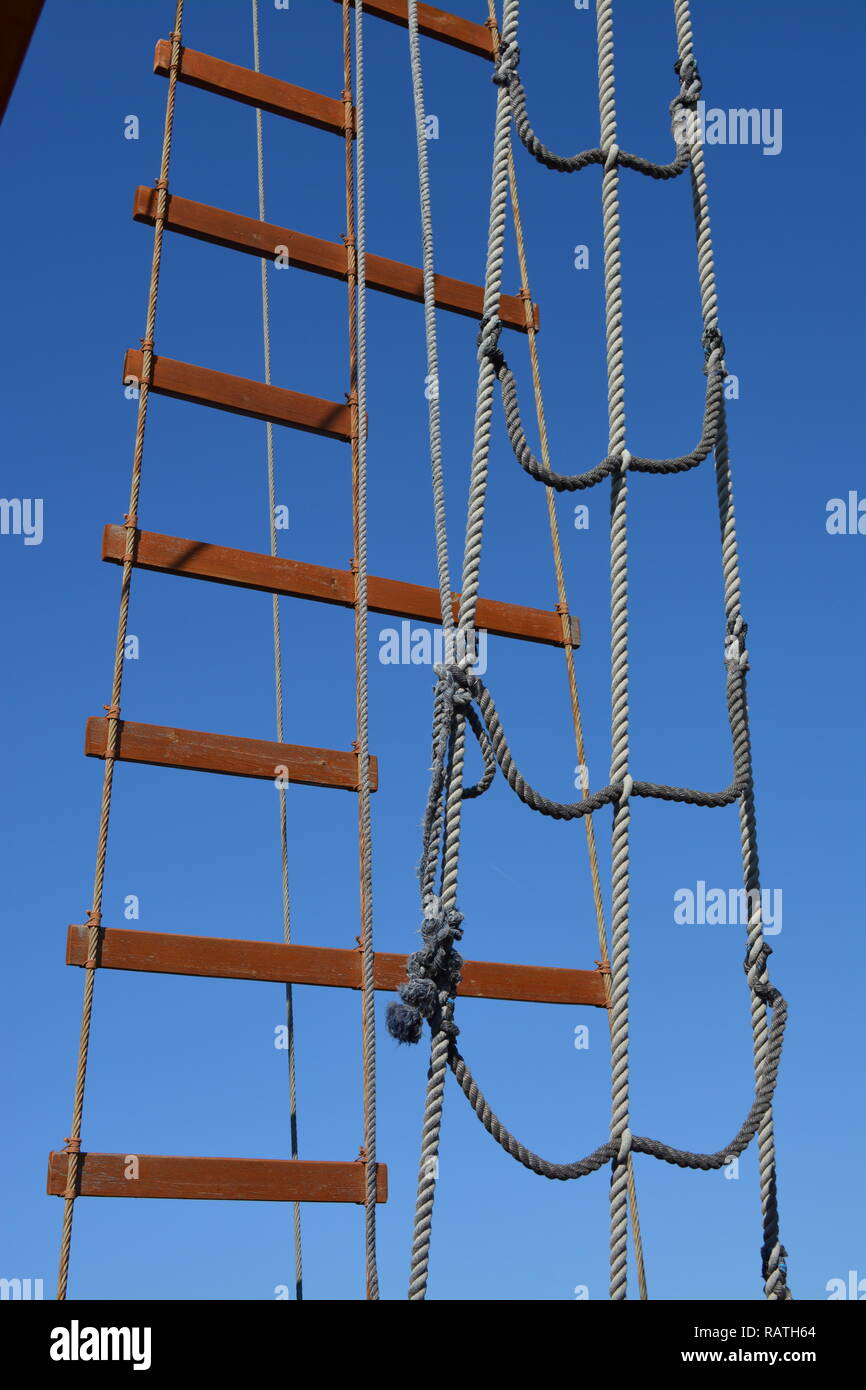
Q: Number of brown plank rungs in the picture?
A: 8